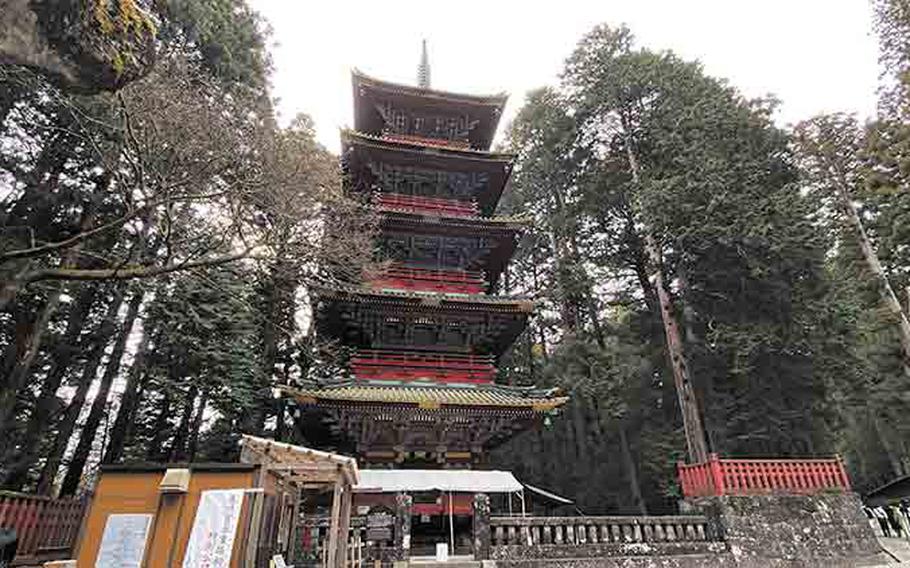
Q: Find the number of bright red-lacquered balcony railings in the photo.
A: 4